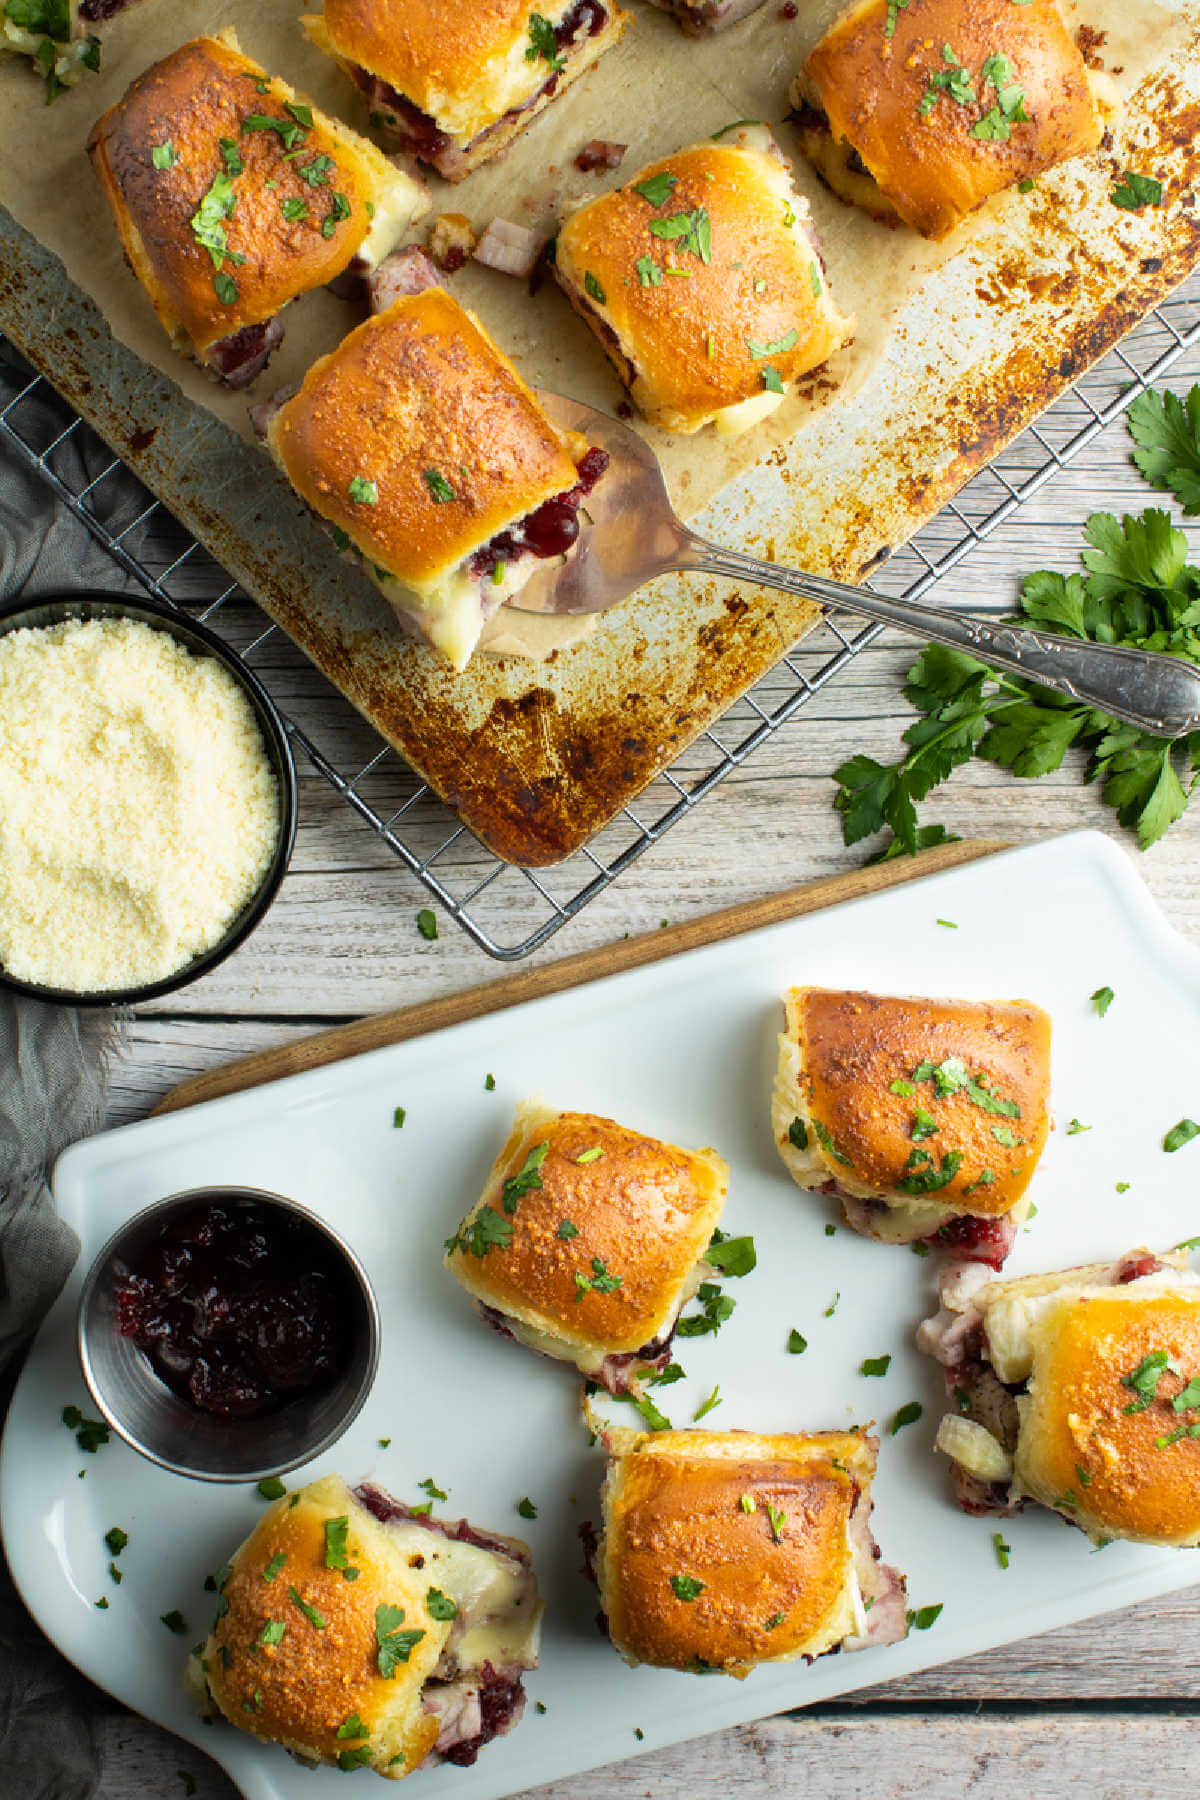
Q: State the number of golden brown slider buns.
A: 10